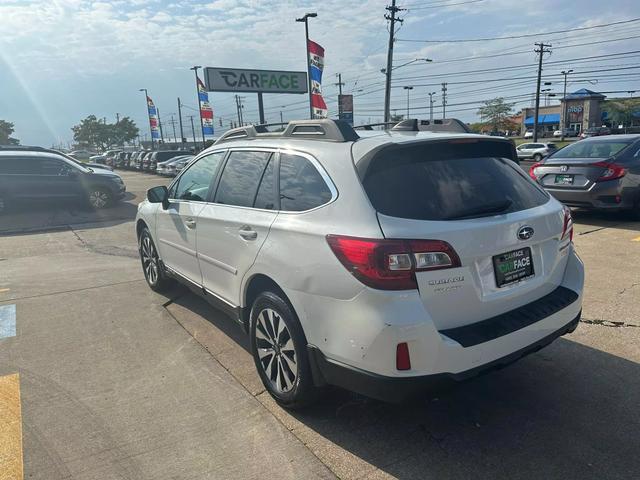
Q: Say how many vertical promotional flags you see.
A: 3